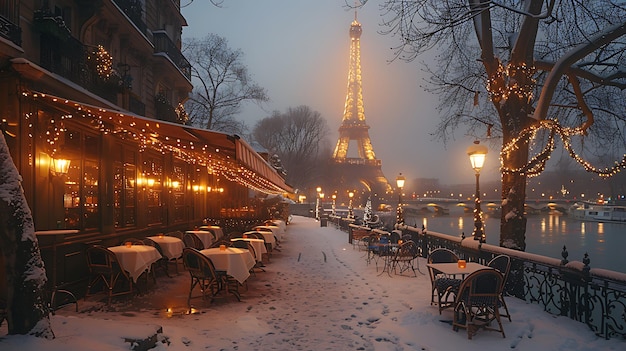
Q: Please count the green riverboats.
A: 0